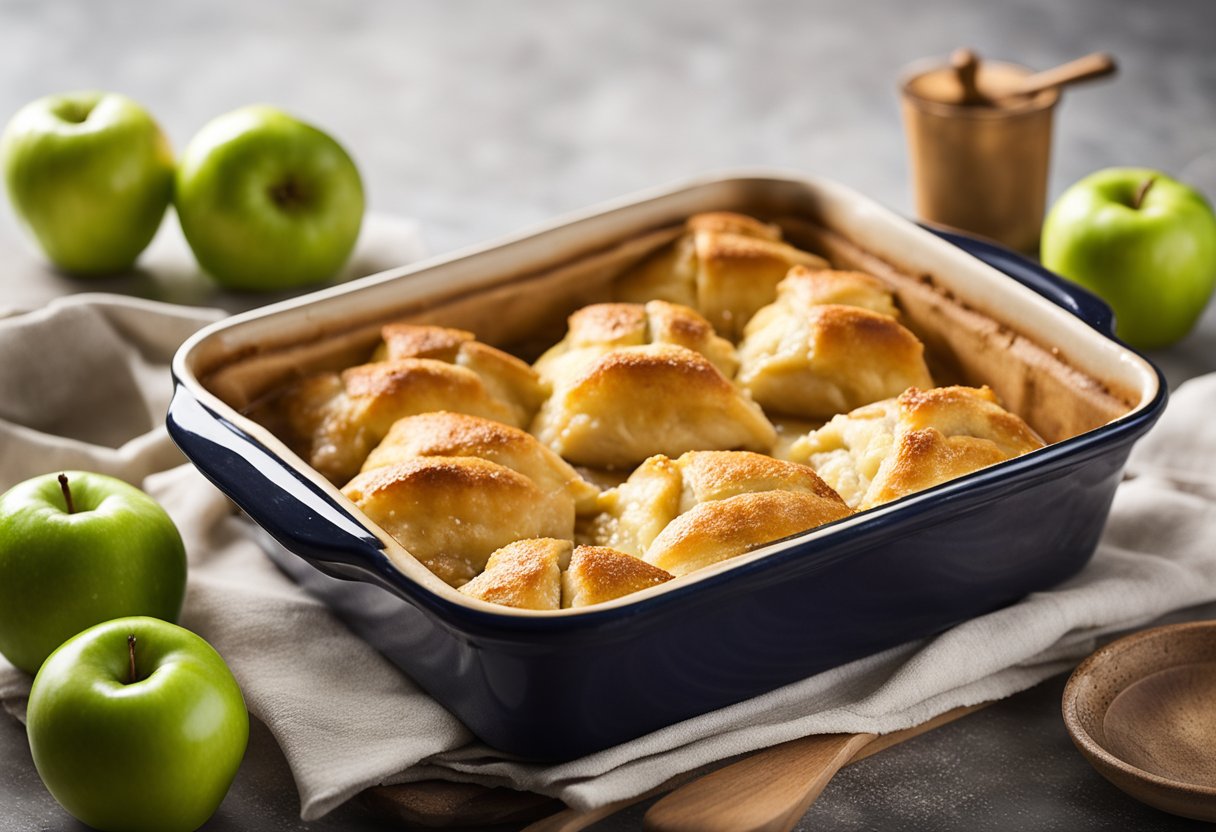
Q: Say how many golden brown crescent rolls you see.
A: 8